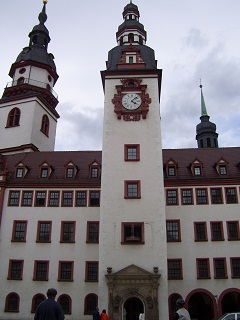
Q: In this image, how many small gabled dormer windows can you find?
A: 7